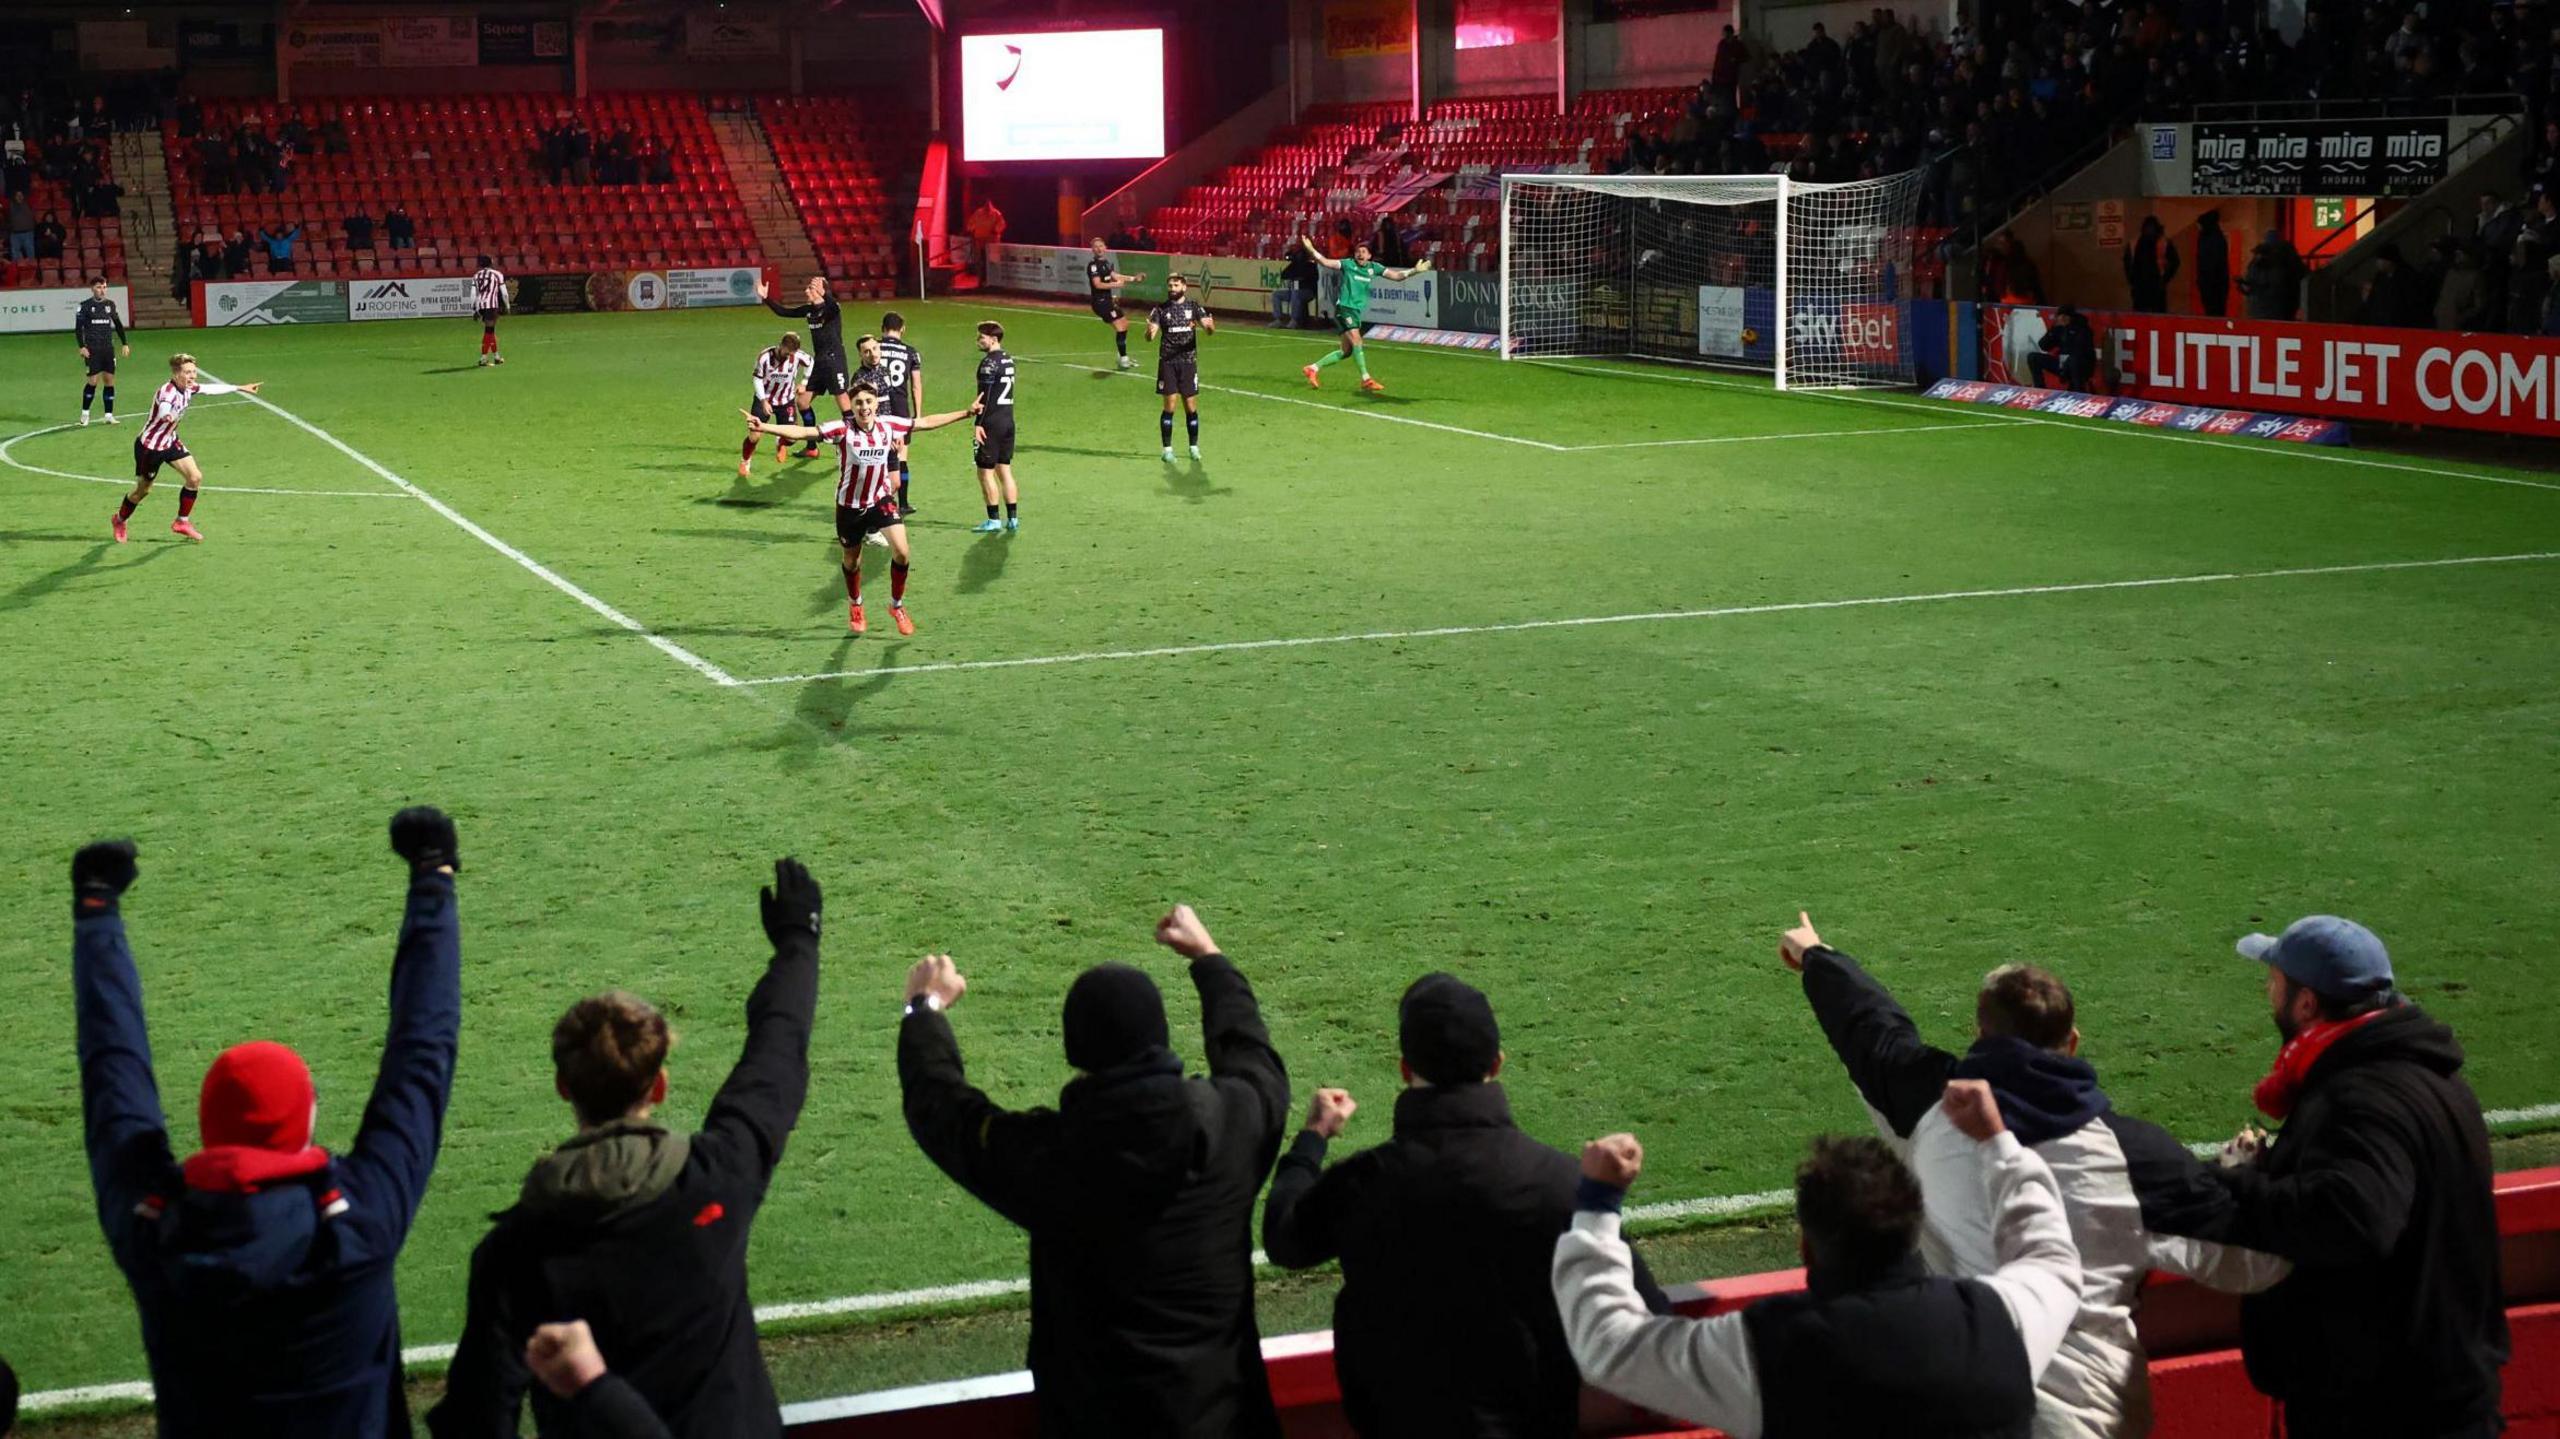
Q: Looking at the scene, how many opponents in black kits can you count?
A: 7